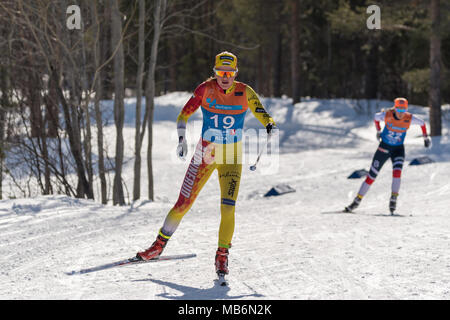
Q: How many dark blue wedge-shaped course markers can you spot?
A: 3